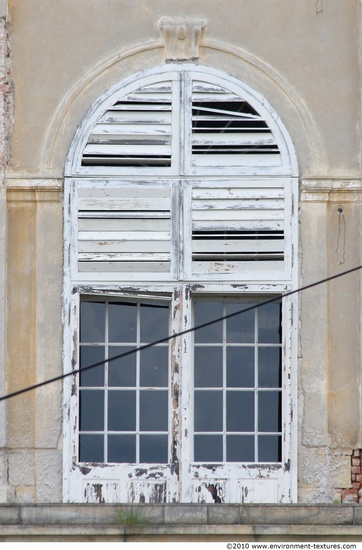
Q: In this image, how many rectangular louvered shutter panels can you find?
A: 2